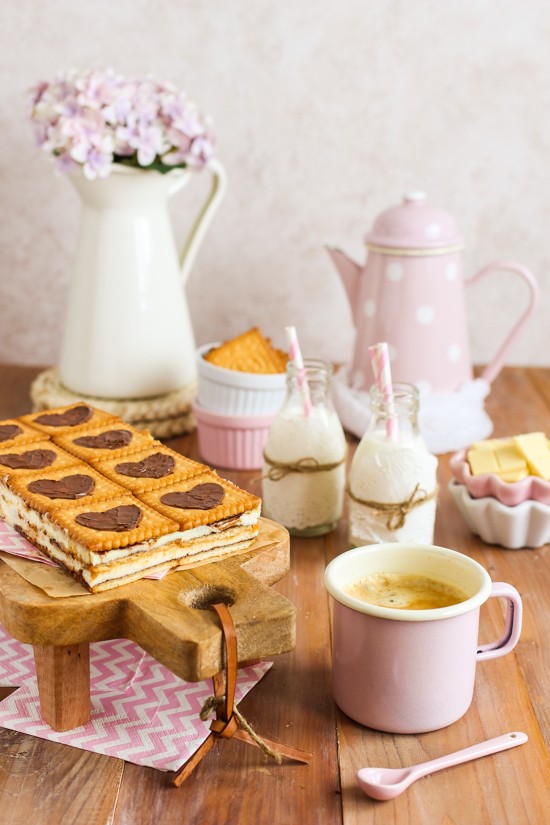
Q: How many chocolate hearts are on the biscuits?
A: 8